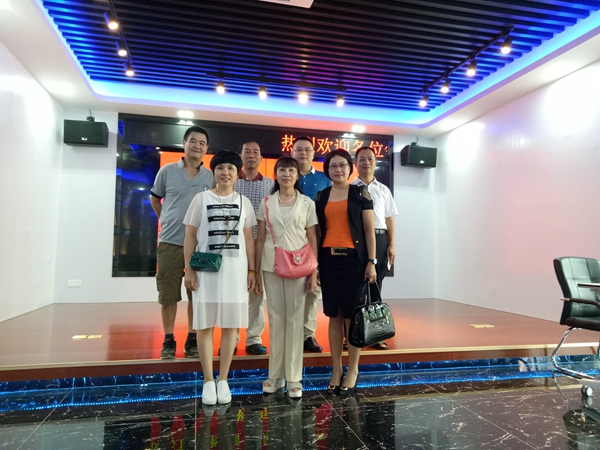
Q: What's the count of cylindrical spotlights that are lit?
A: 11